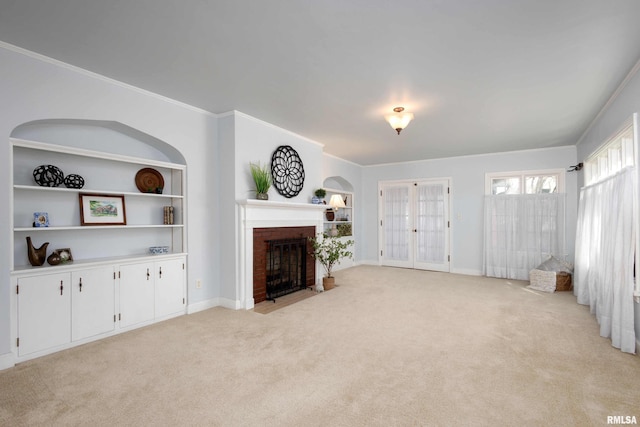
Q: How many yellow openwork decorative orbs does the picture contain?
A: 0